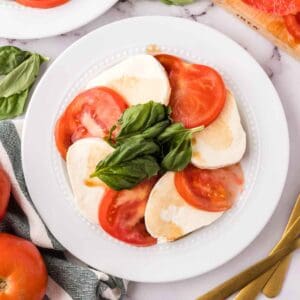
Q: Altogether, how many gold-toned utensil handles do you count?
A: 3